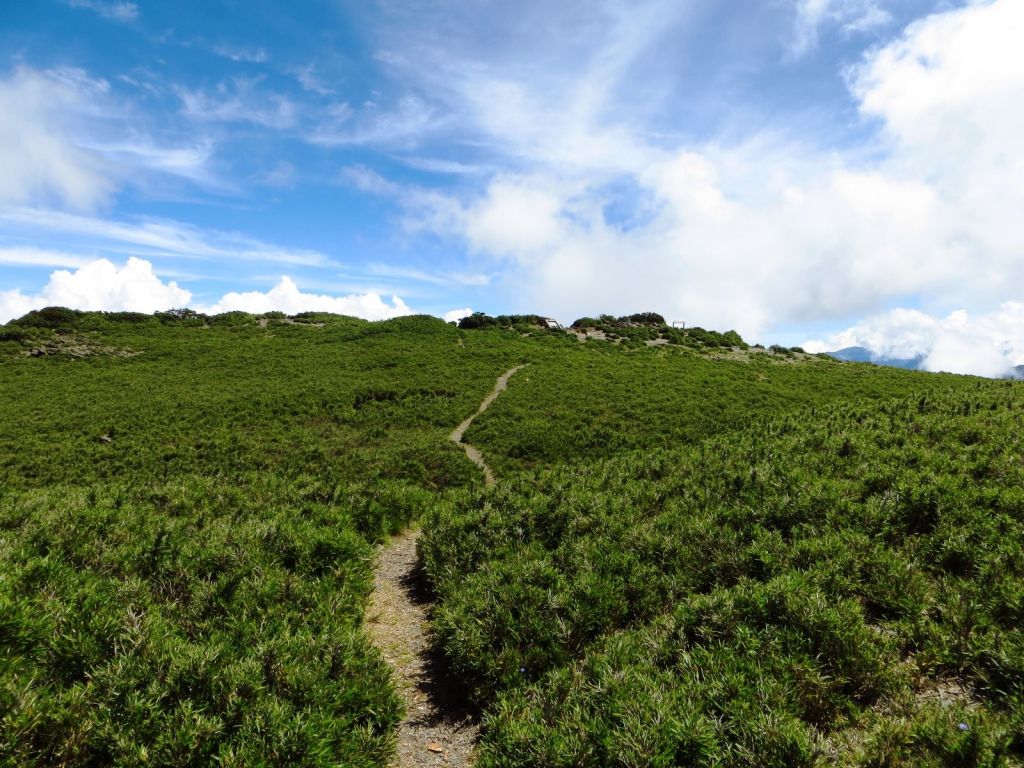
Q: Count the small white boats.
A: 0